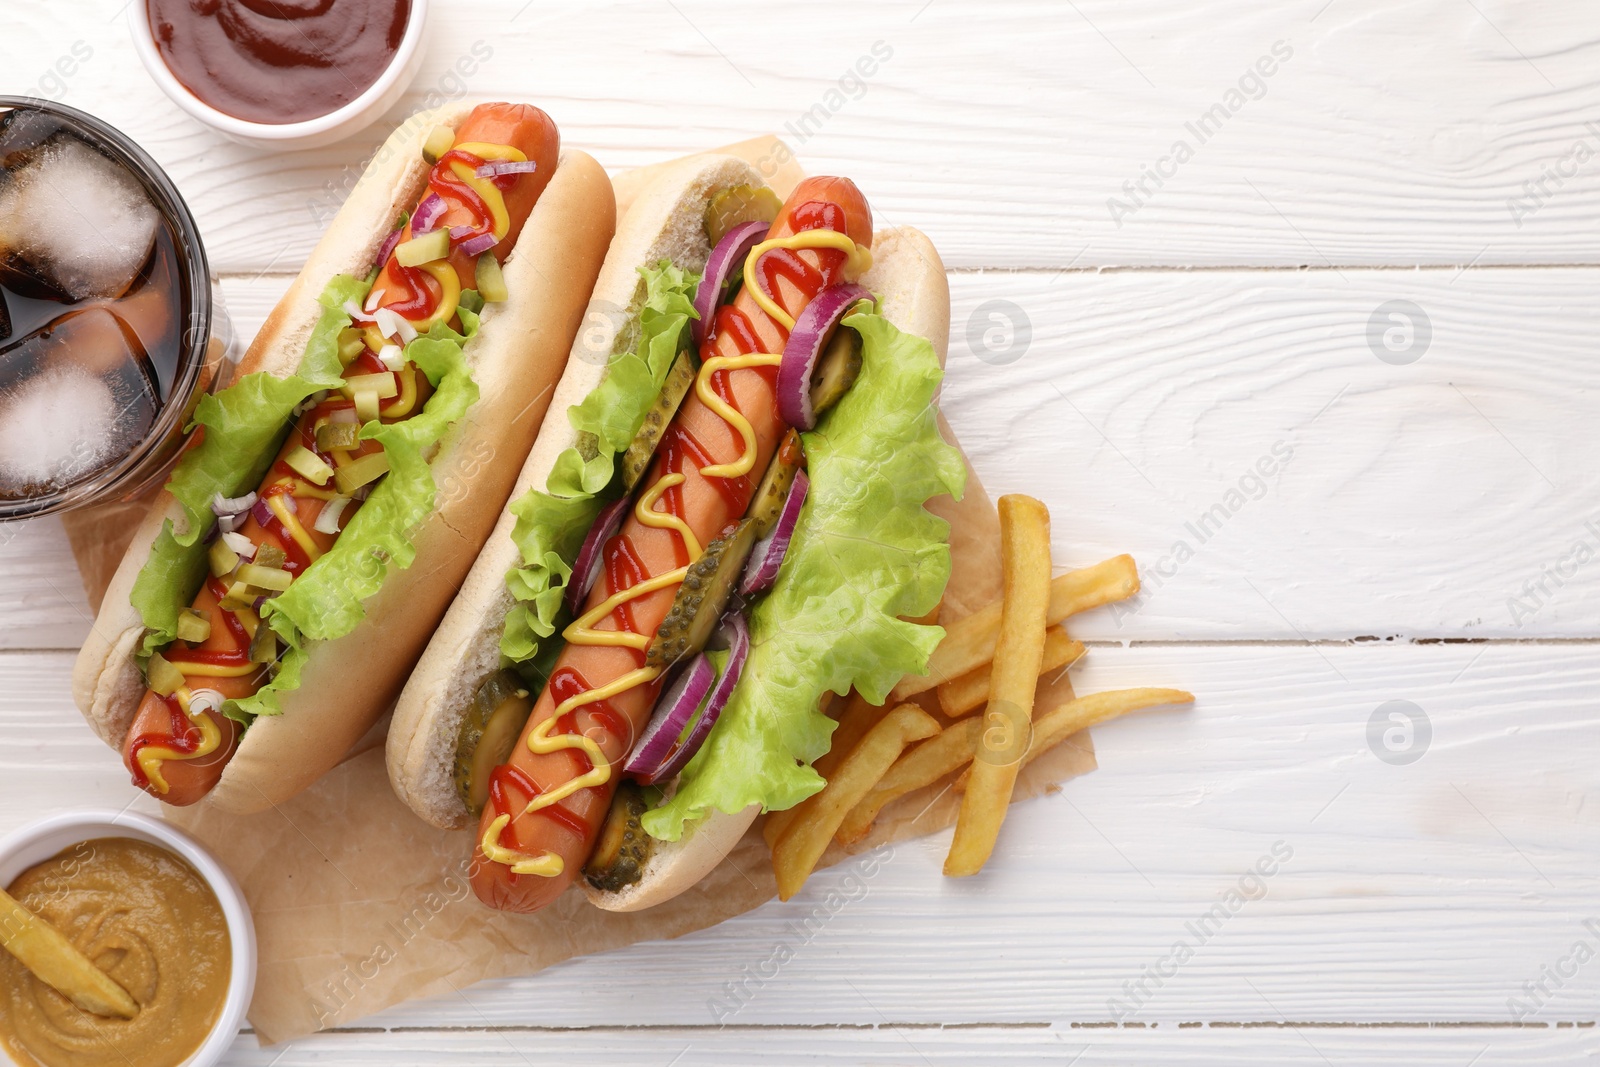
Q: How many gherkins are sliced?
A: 7